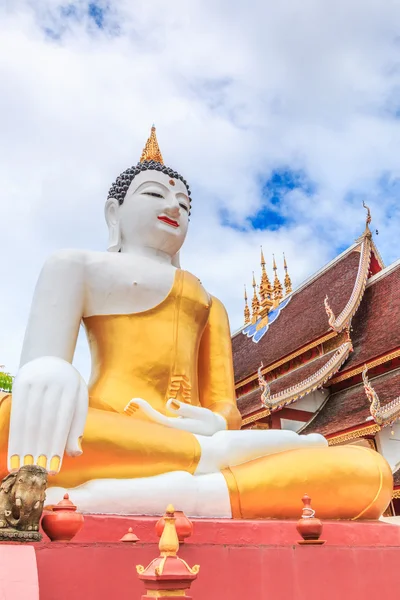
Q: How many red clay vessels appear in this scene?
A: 3